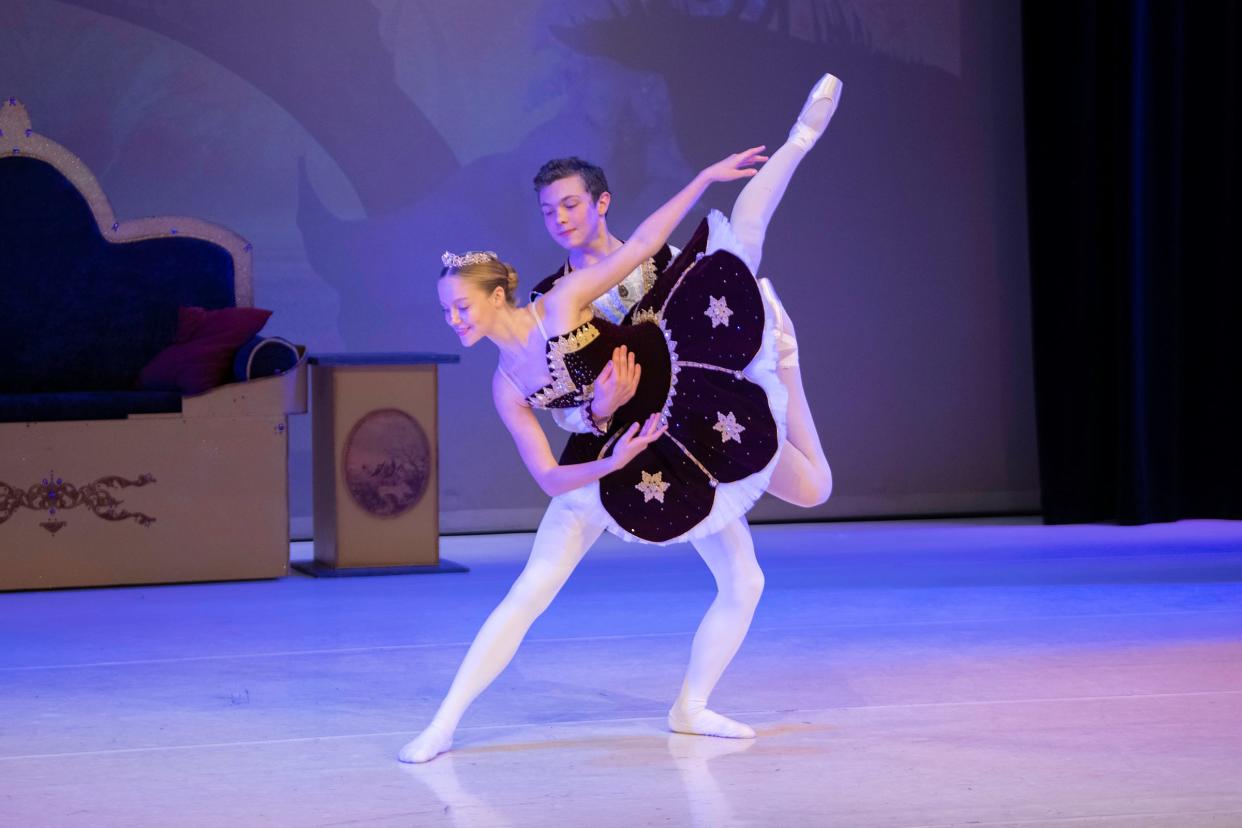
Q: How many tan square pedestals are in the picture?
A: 1